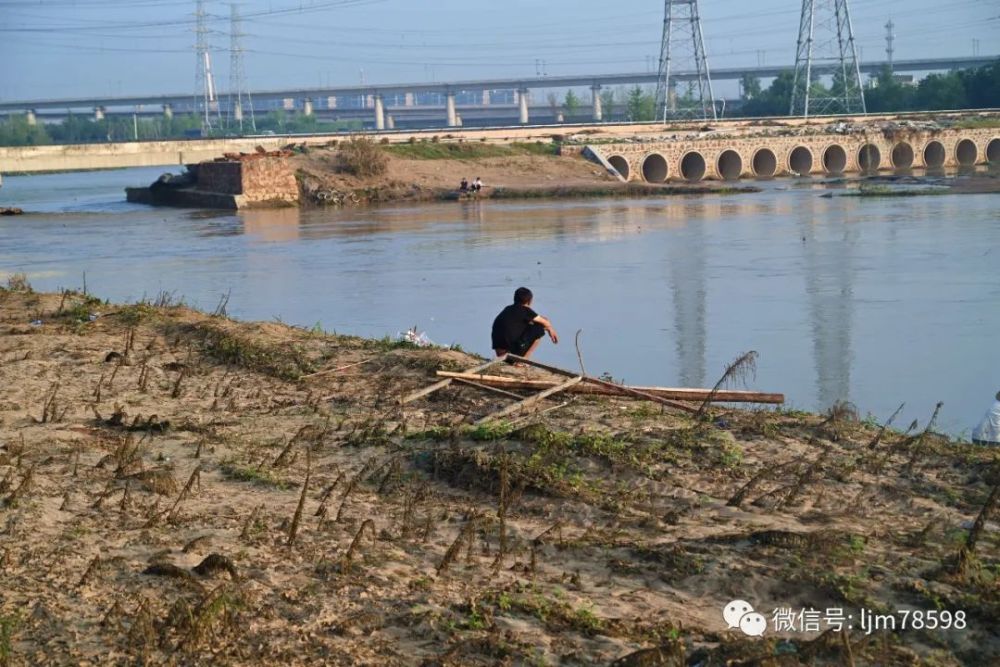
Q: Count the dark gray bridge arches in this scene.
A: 12